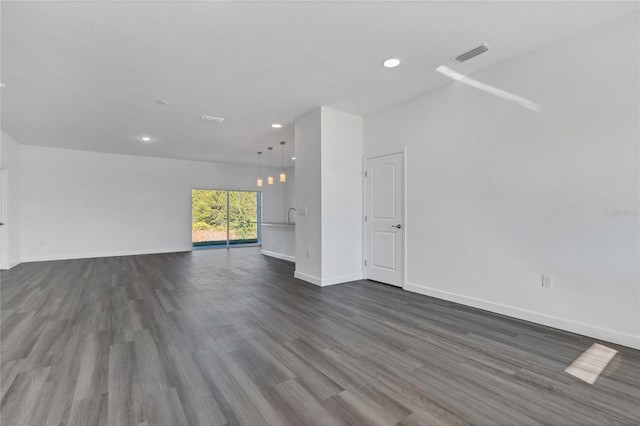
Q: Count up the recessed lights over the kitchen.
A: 2